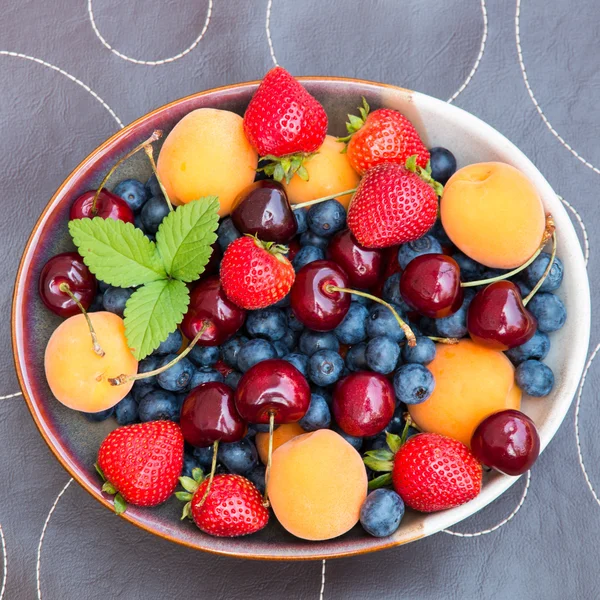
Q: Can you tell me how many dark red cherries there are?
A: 12